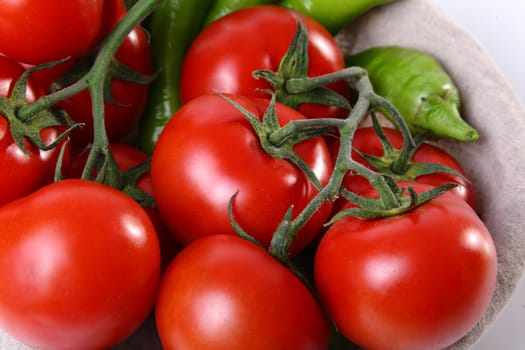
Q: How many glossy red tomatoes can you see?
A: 10